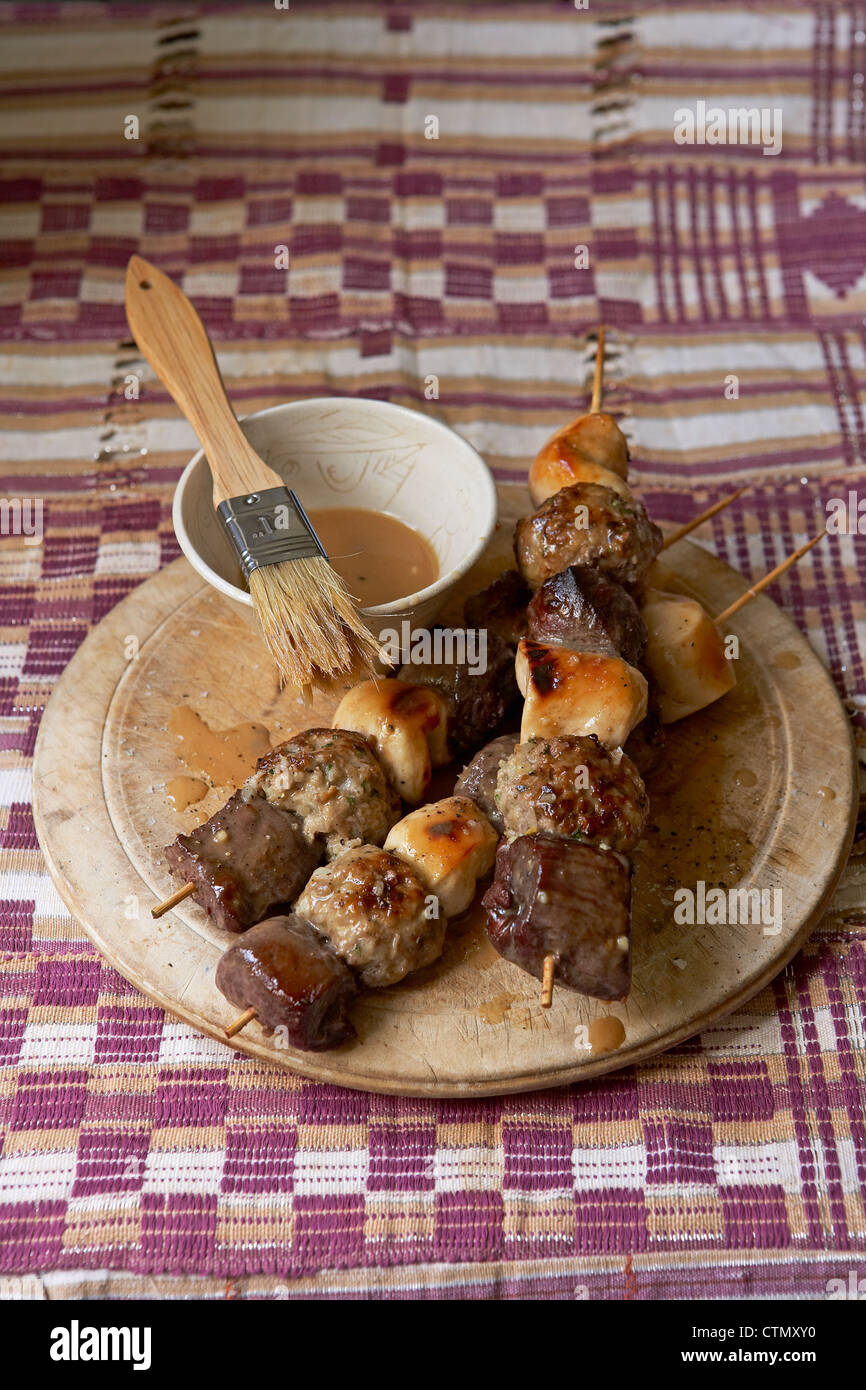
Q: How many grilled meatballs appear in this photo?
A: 4